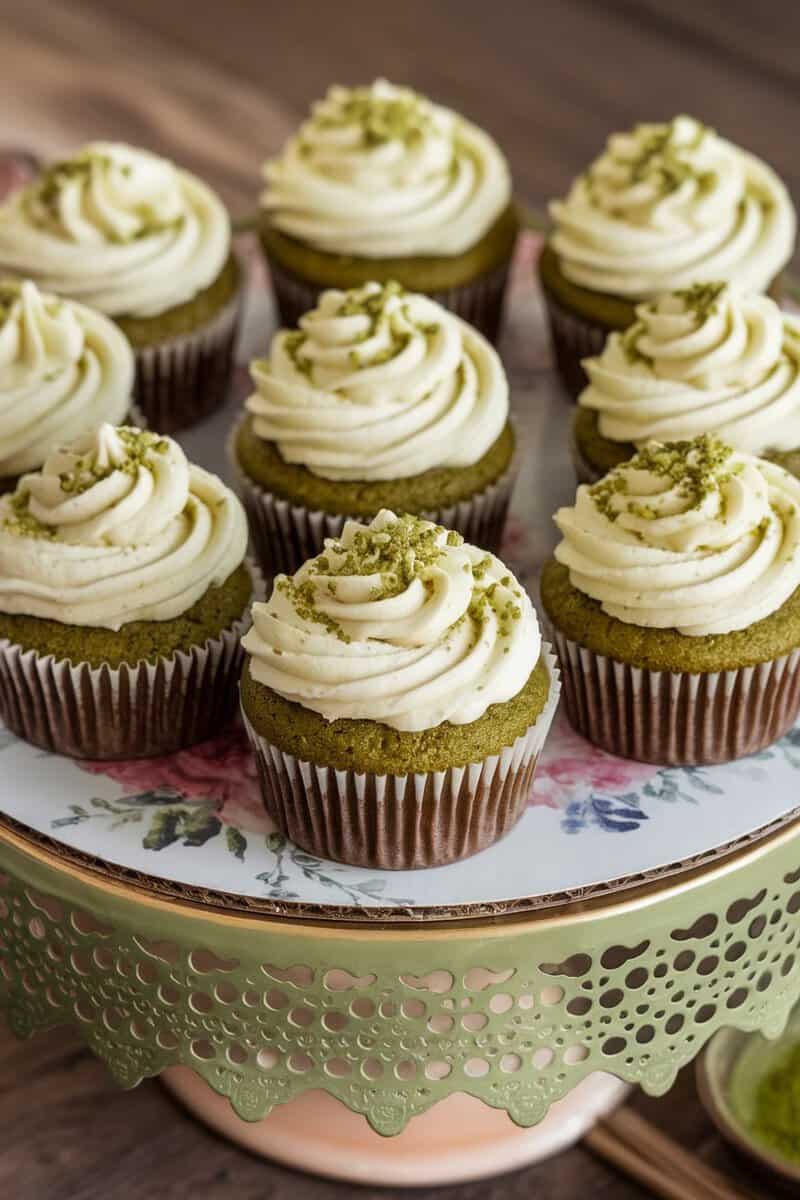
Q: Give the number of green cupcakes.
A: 9